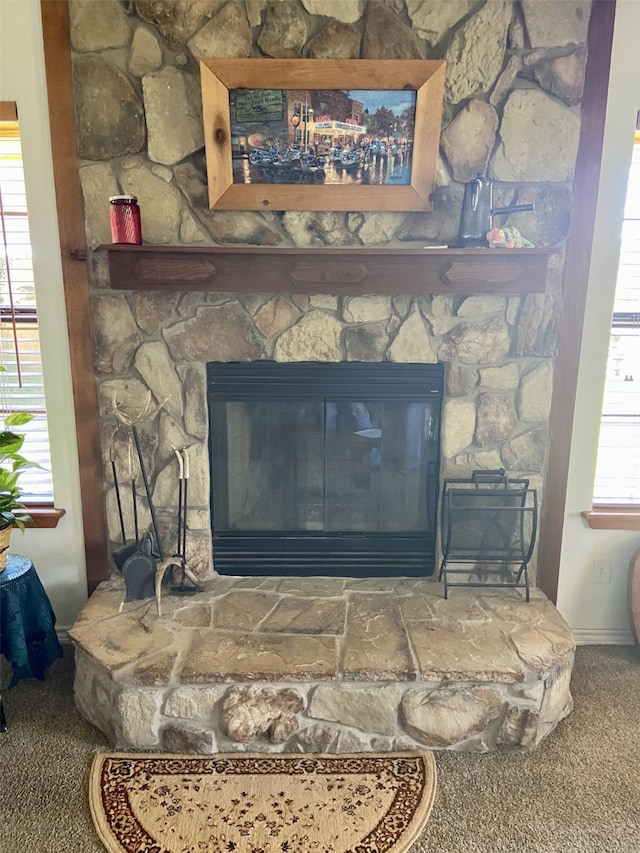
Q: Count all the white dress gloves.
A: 0